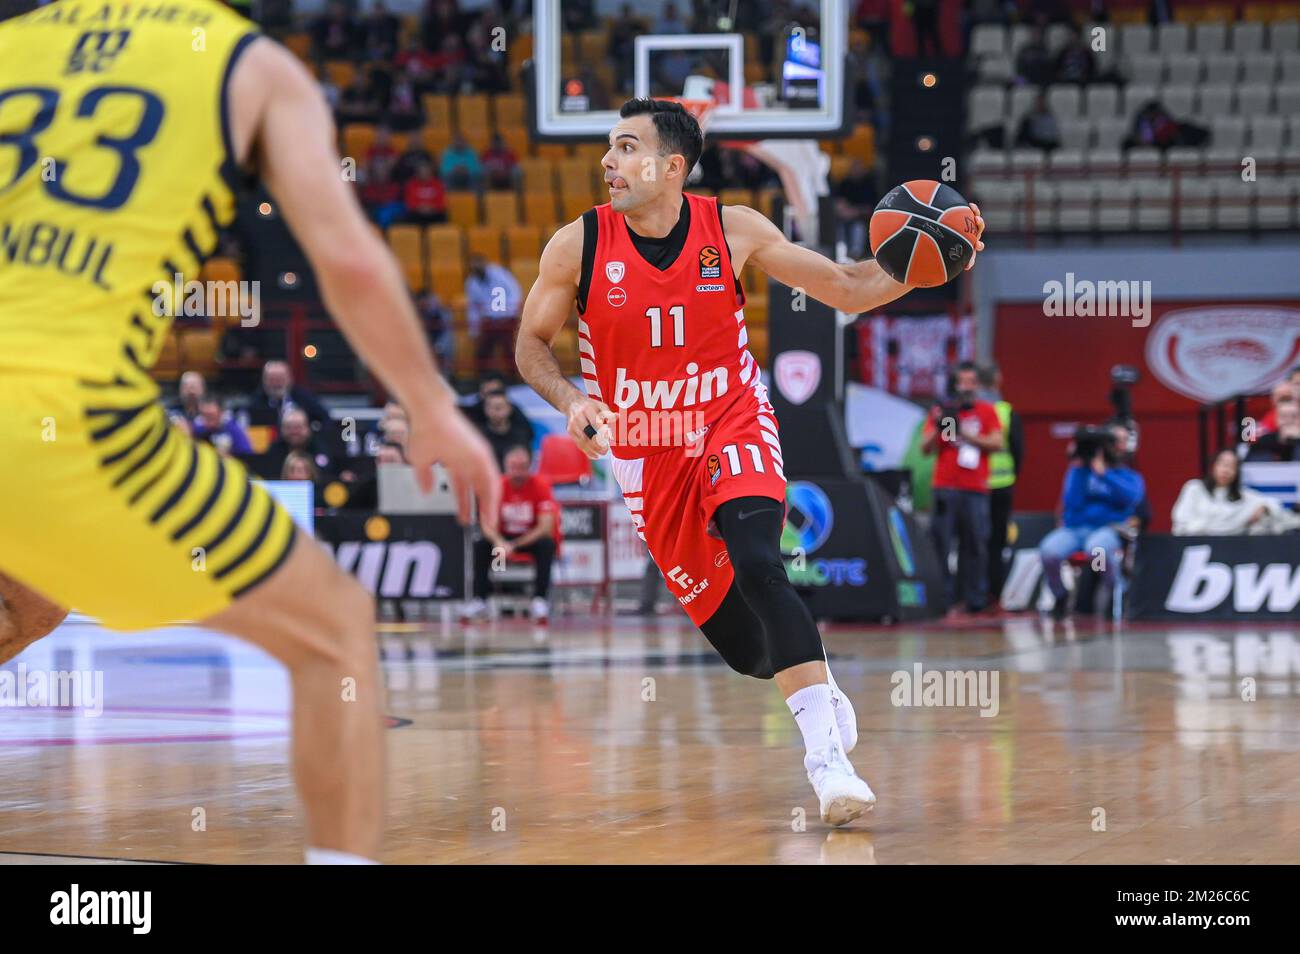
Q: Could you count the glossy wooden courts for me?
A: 1